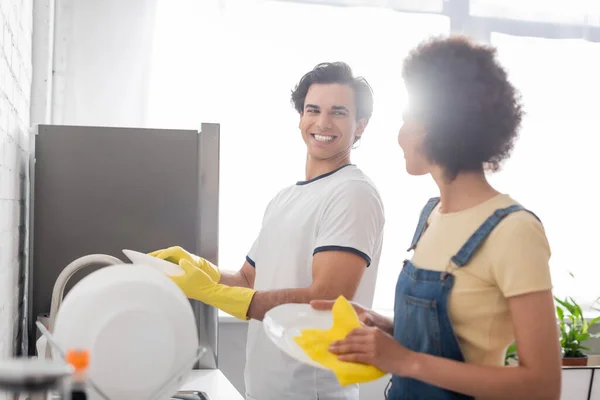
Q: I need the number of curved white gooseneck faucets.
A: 1